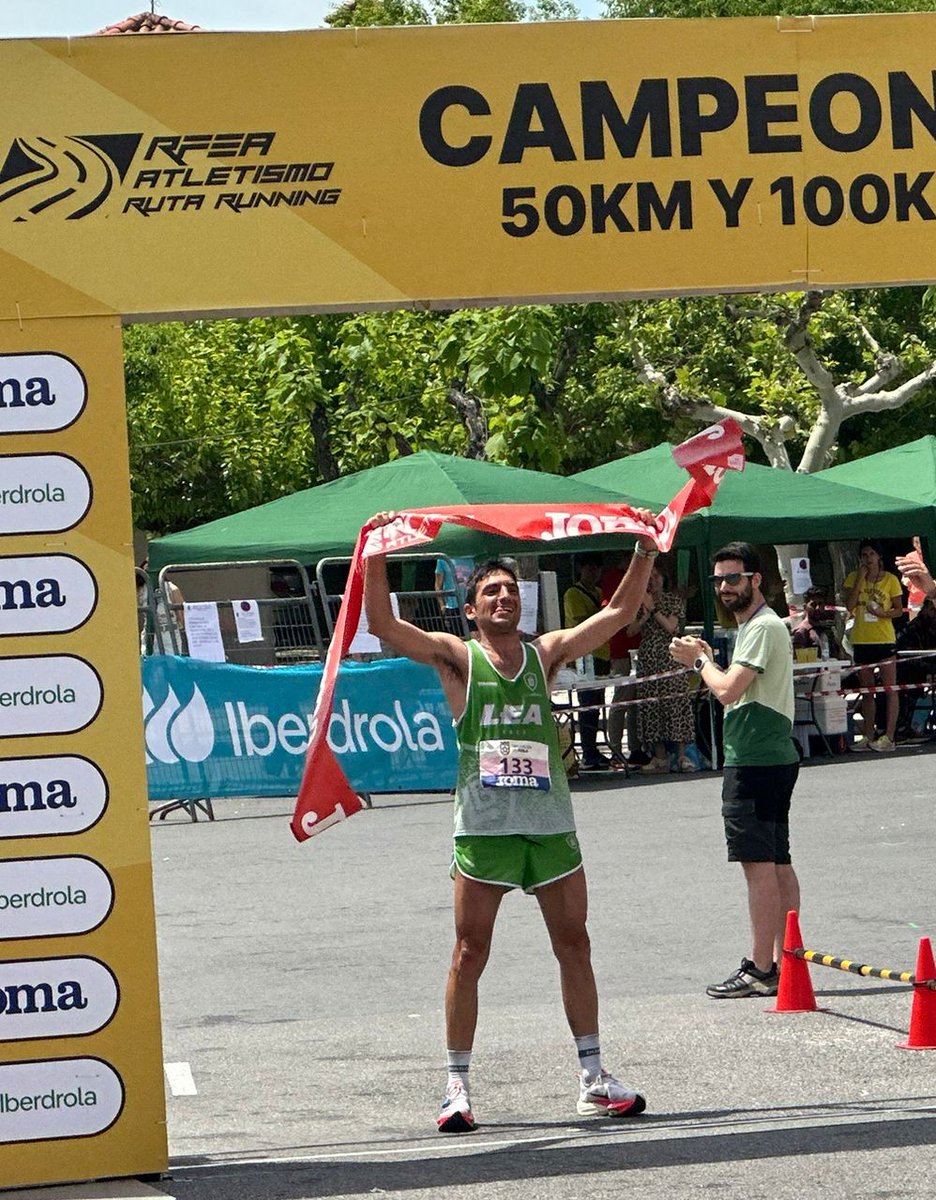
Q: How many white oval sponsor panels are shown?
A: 8